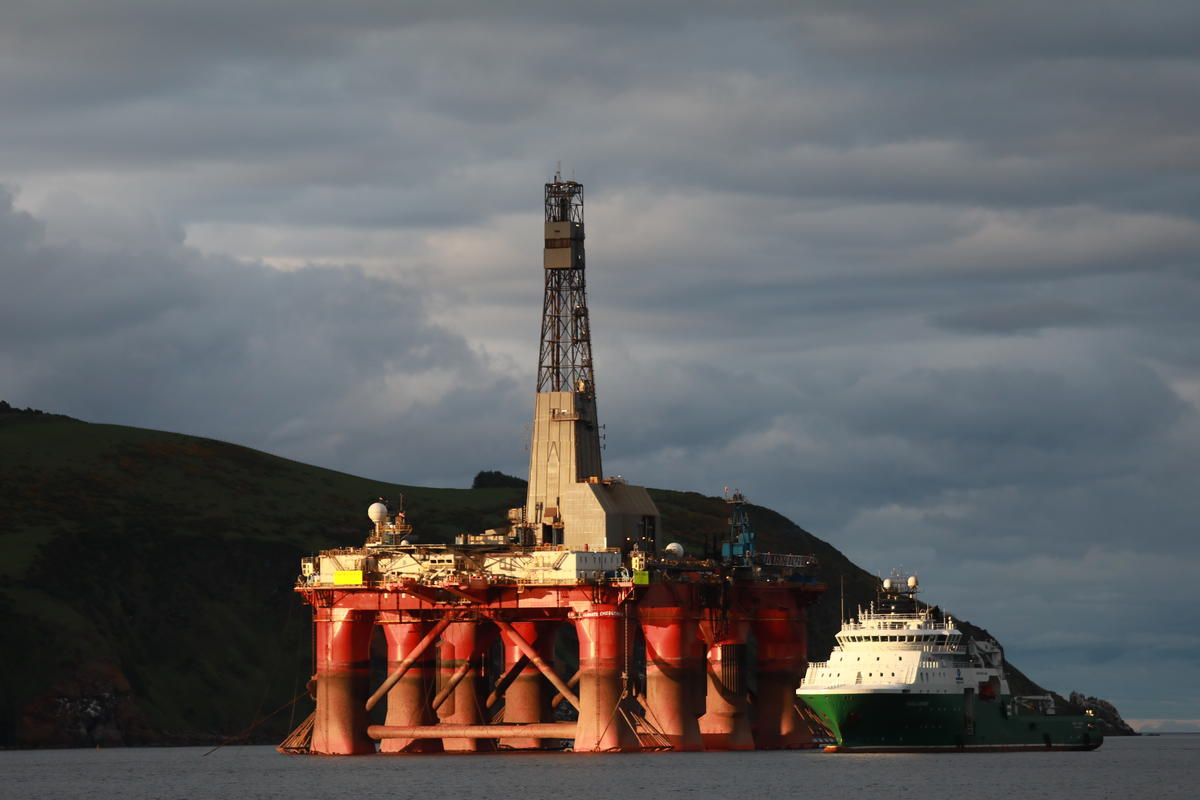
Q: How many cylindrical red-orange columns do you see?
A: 8